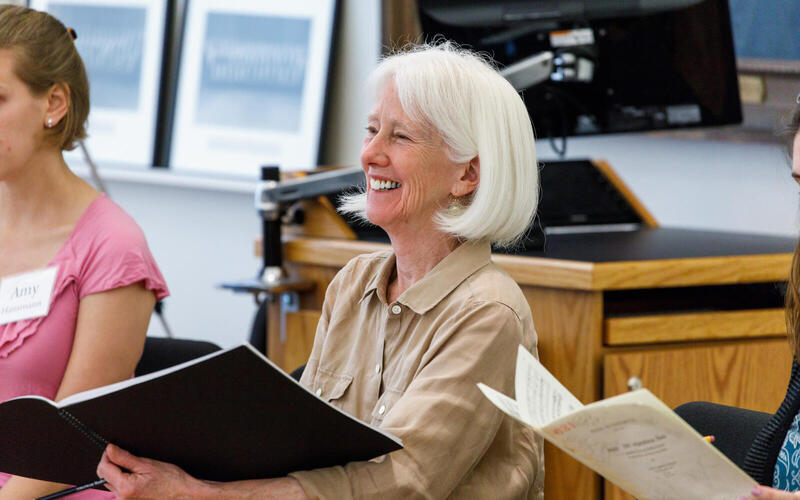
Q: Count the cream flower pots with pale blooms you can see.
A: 0